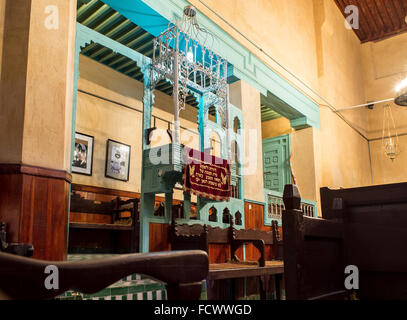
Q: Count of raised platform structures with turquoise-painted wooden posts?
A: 1